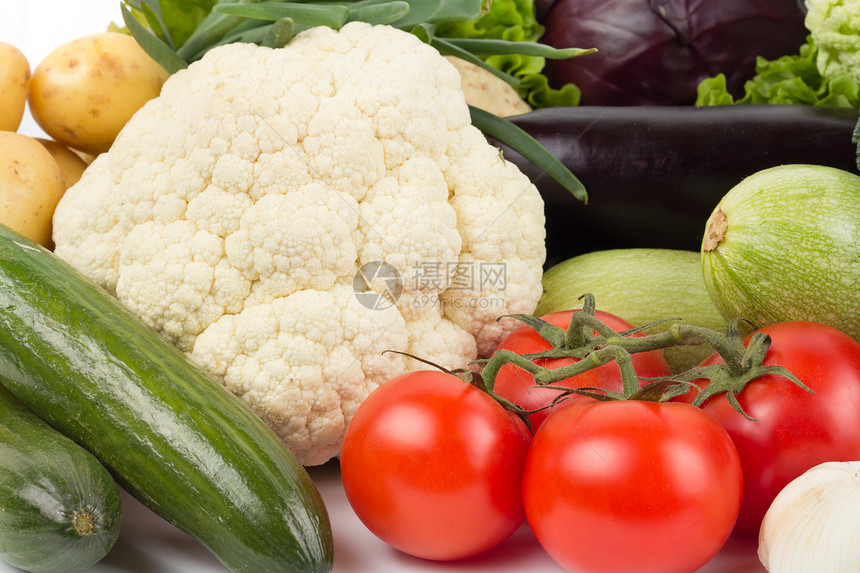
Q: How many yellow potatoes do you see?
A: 4